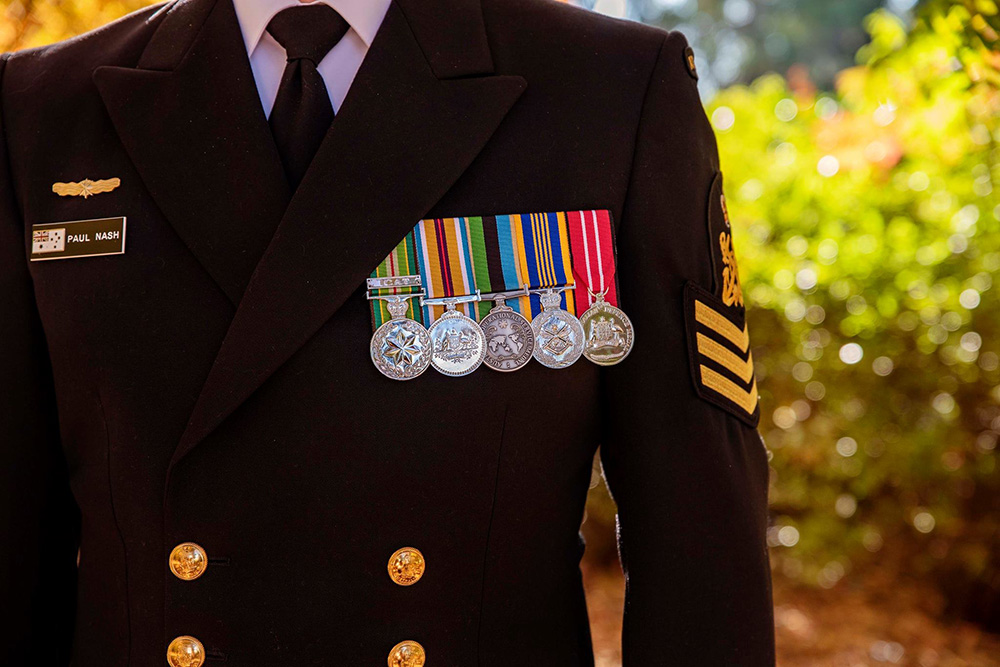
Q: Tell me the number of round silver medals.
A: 5